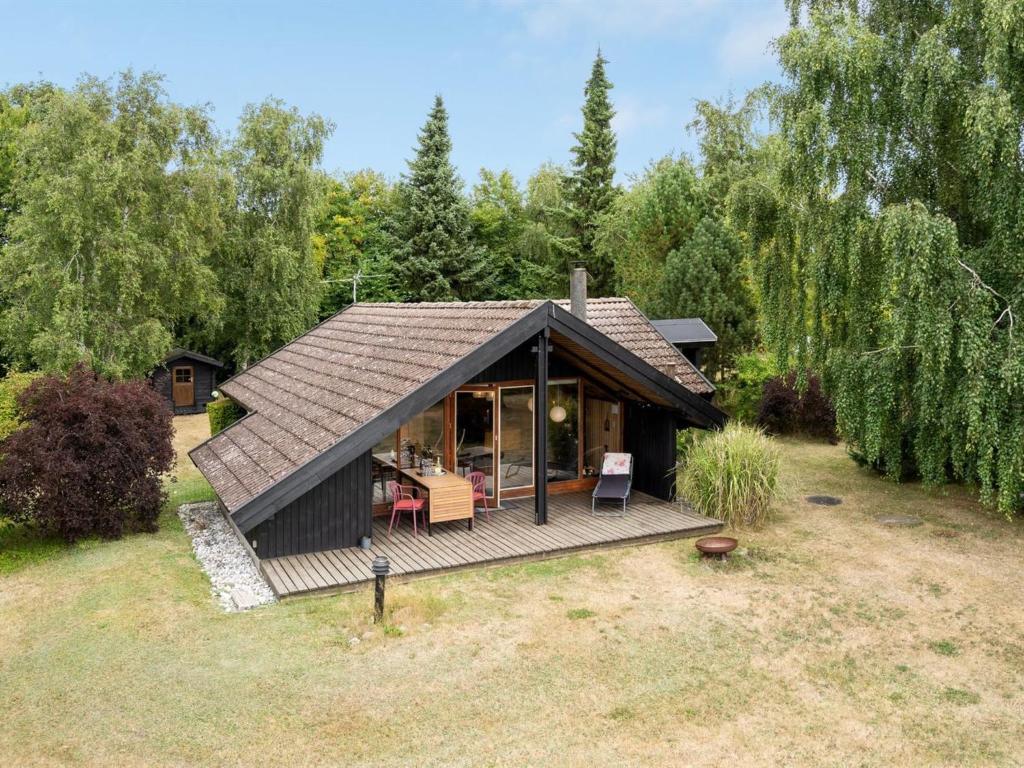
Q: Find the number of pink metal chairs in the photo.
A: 2